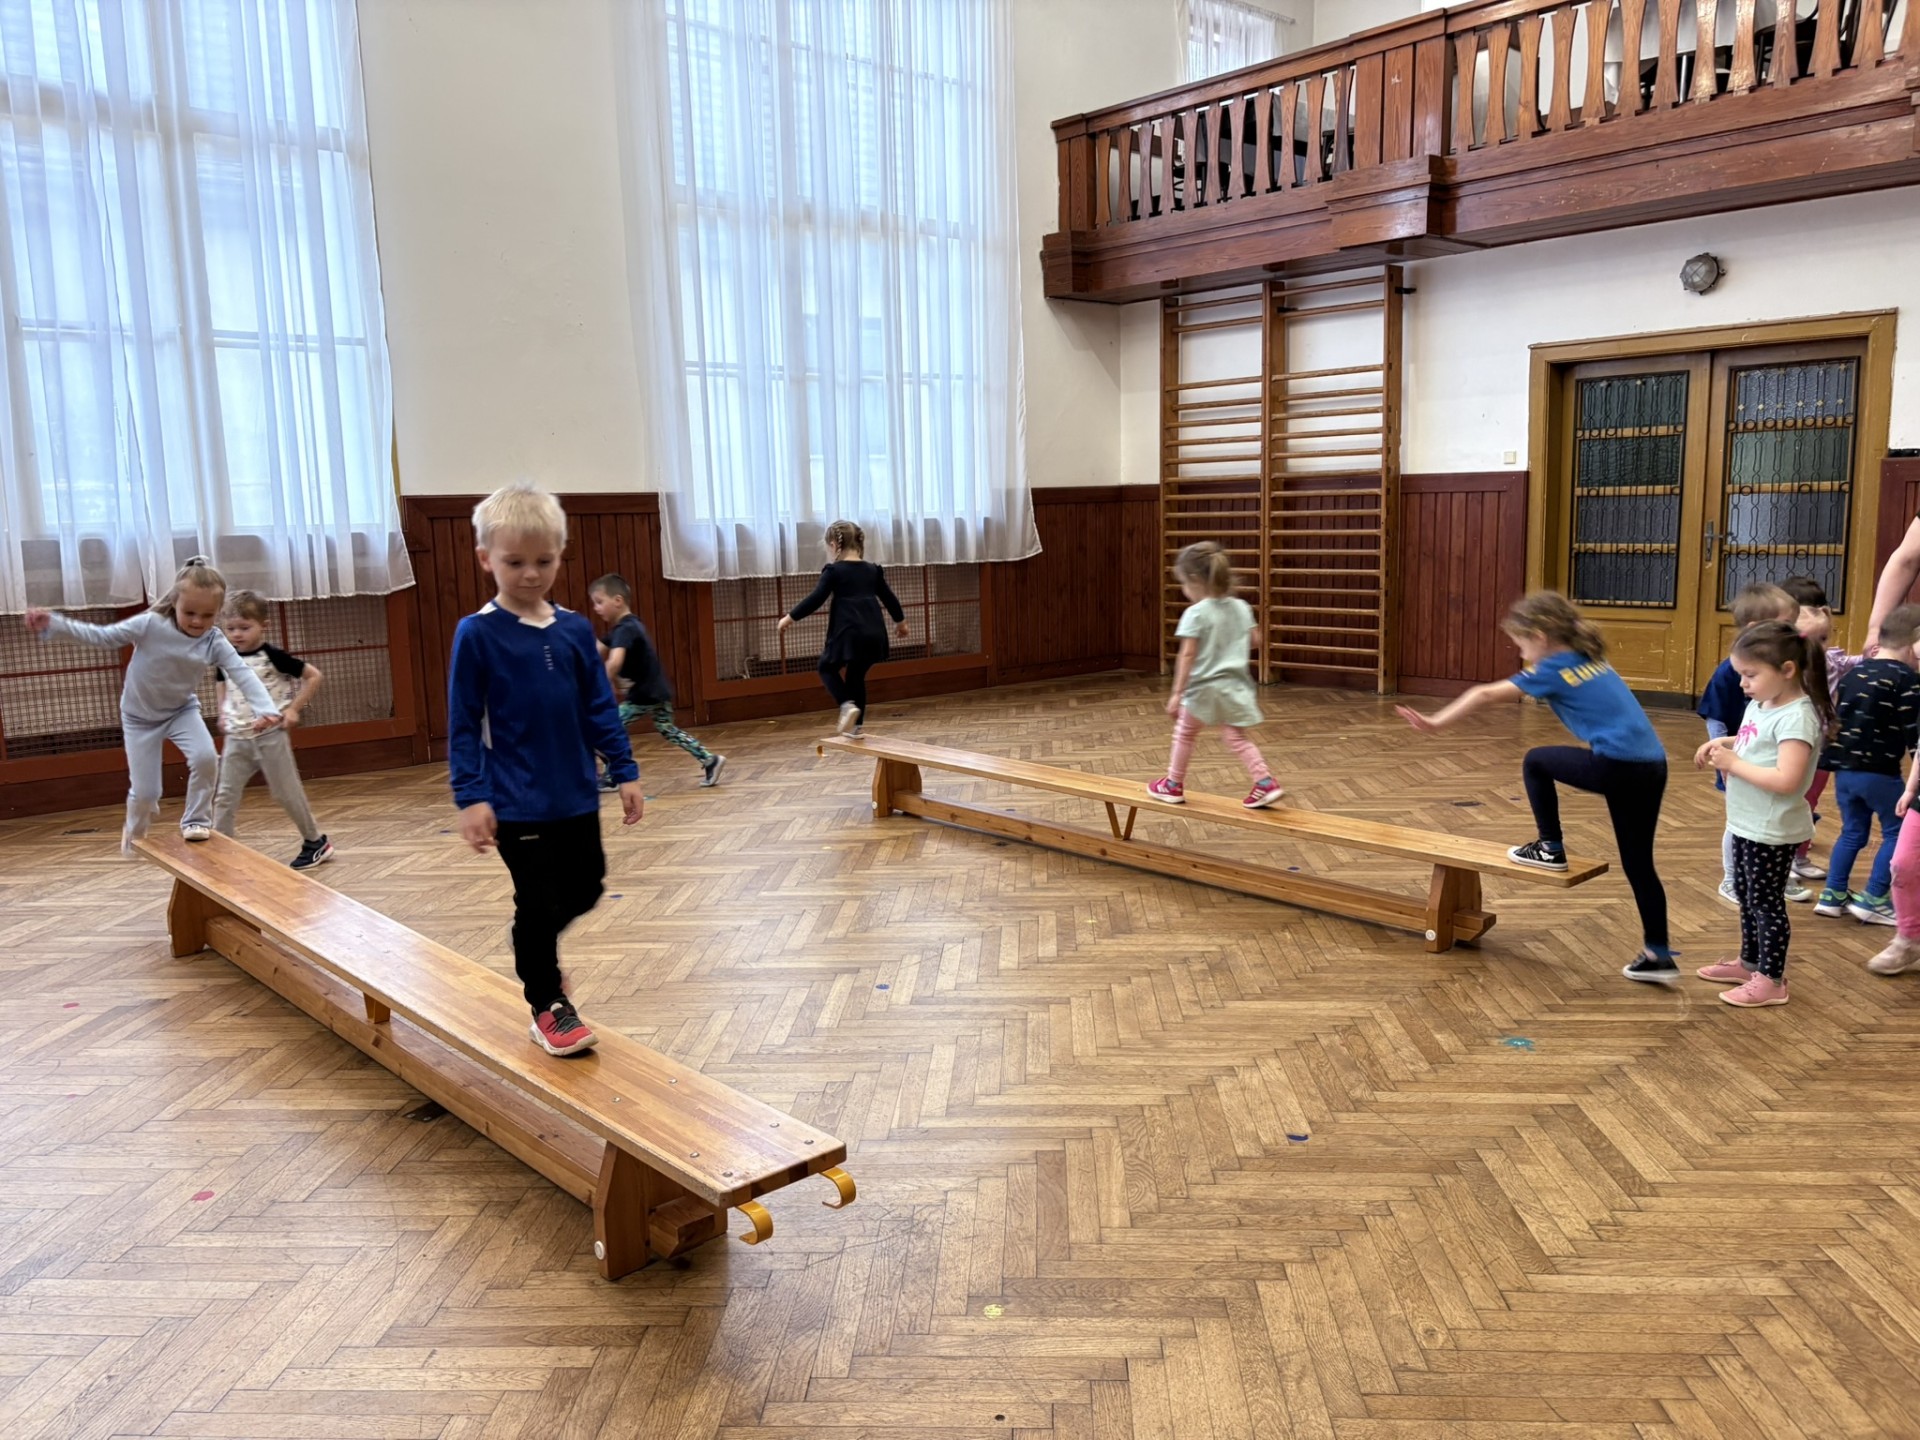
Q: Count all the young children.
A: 13